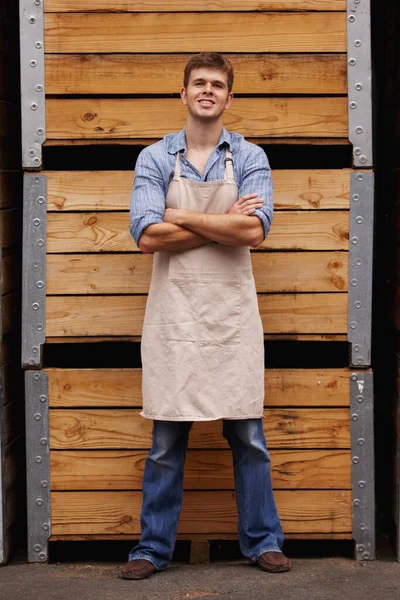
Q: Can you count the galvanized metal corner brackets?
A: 6